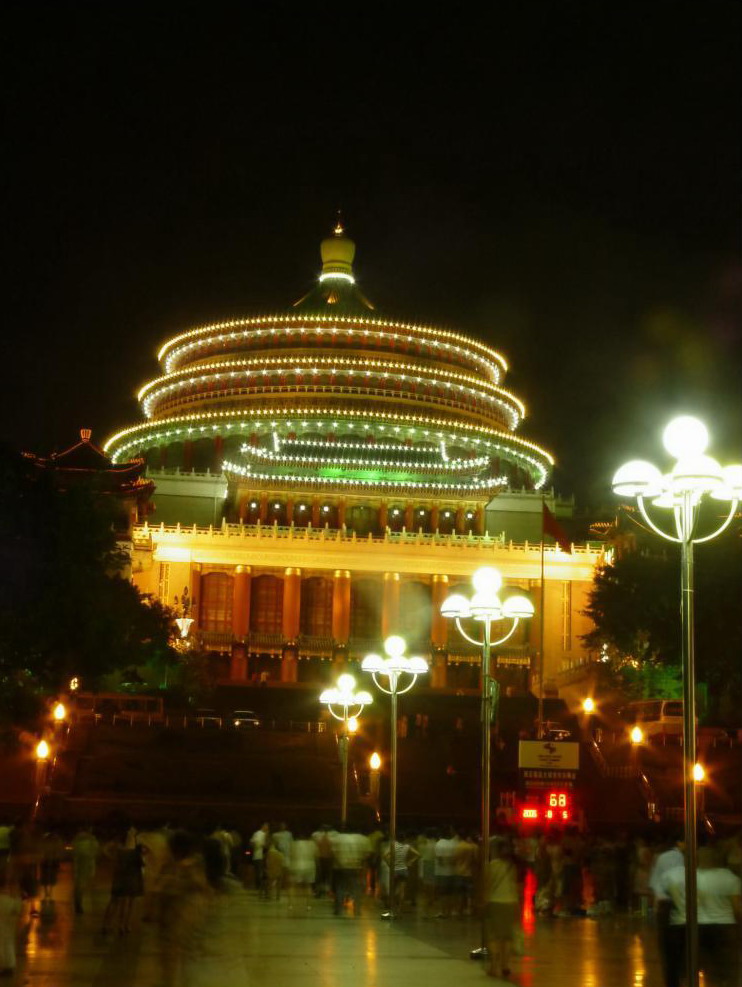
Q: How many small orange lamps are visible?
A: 7